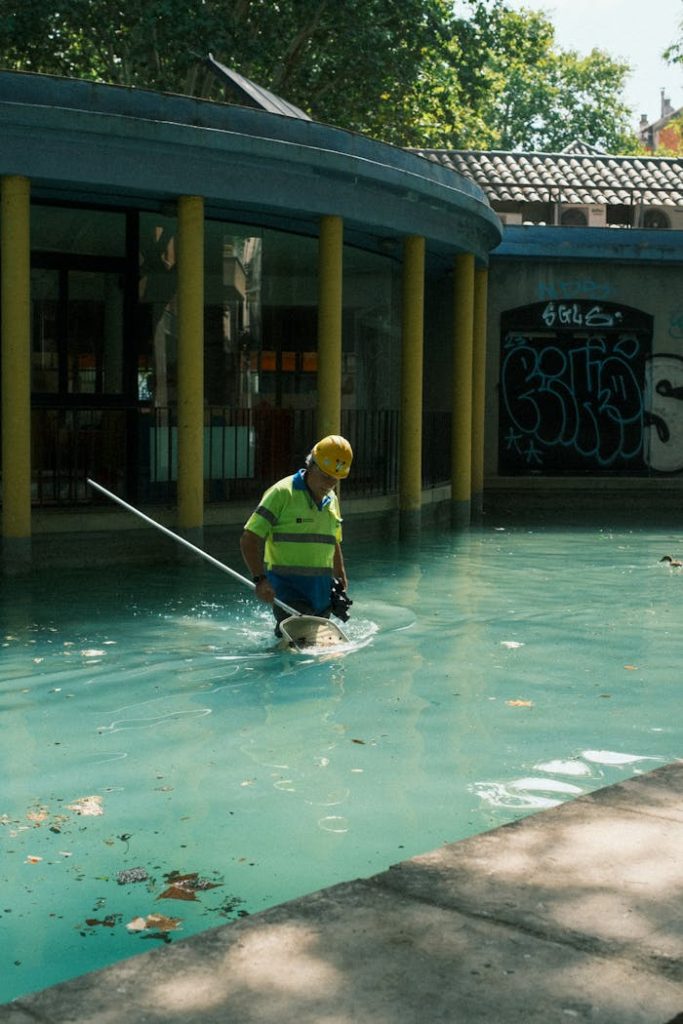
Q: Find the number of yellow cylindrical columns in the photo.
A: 6